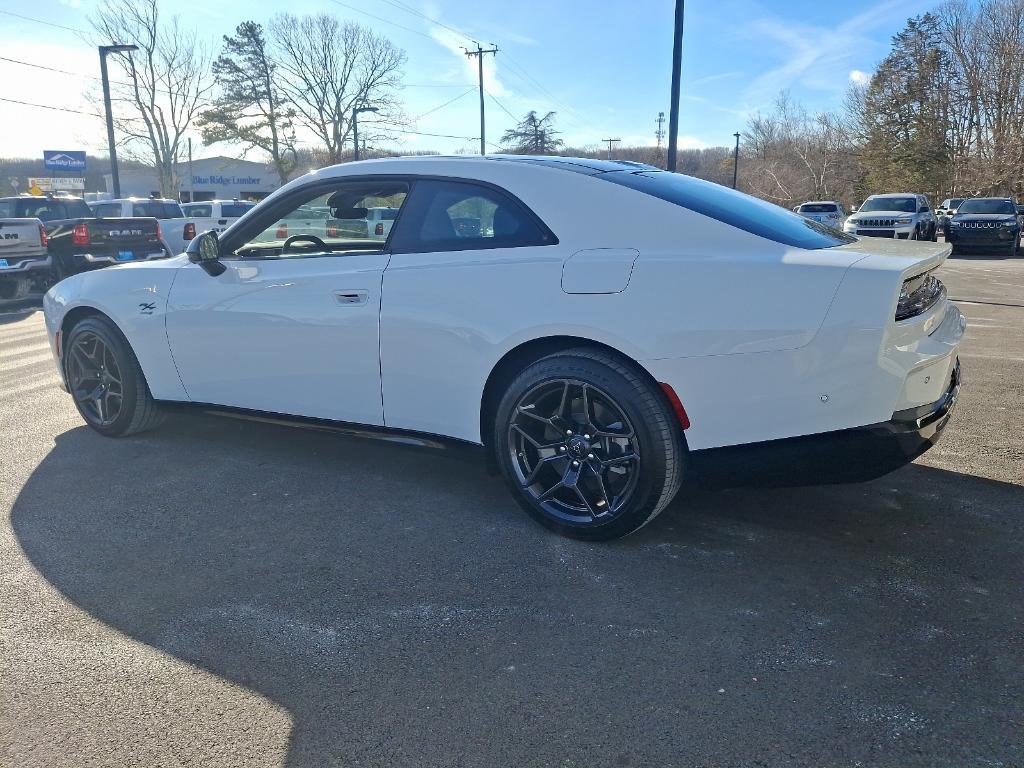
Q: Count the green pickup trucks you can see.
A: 0